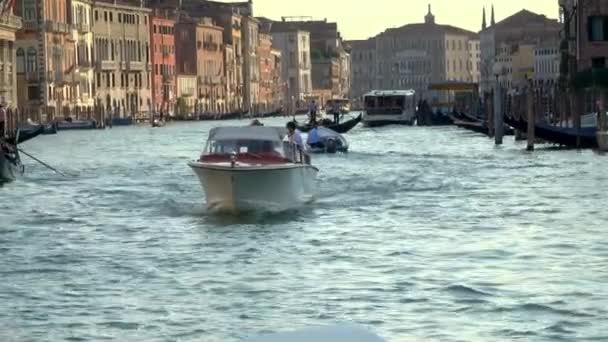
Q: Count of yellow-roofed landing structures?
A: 1